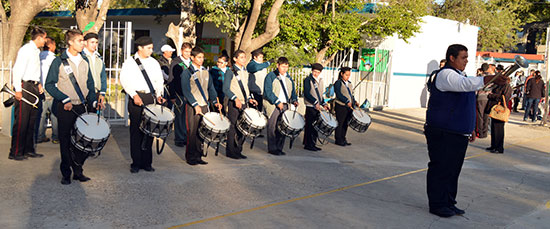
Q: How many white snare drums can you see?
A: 7